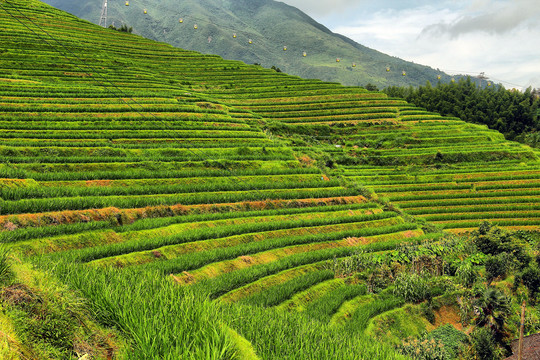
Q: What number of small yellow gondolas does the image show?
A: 15